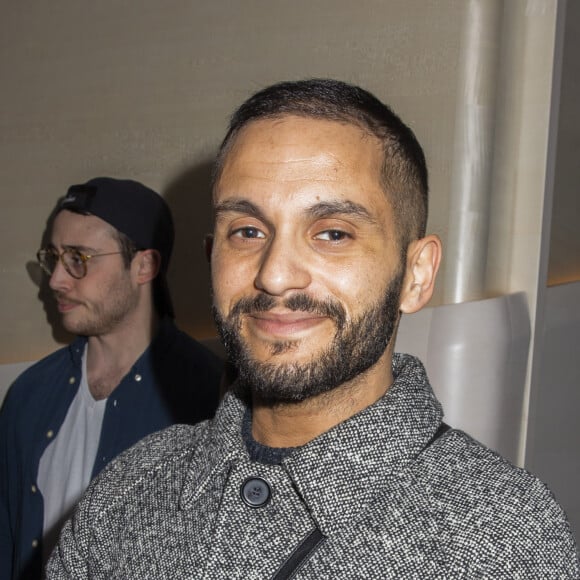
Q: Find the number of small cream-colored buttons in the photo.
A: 5